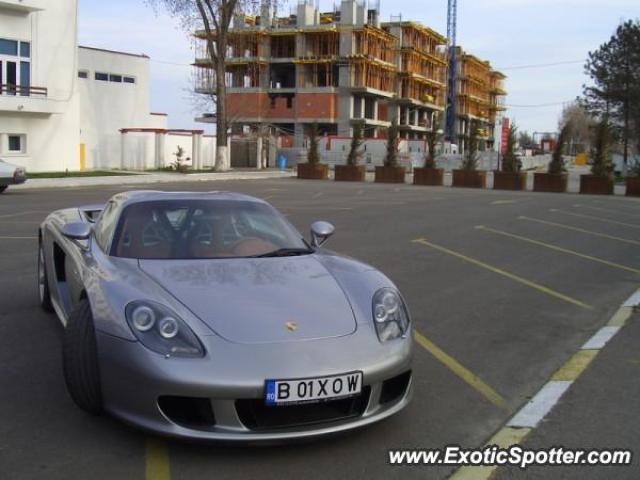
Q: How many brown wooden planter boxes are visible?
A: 9